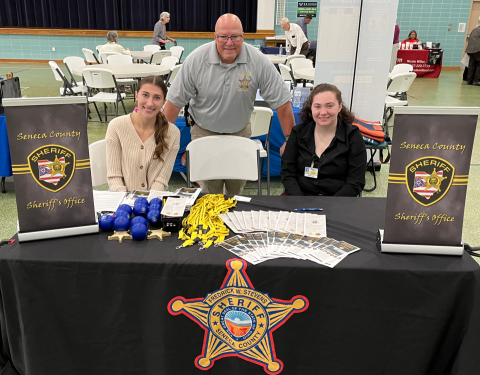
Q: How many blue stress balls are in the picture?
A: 11